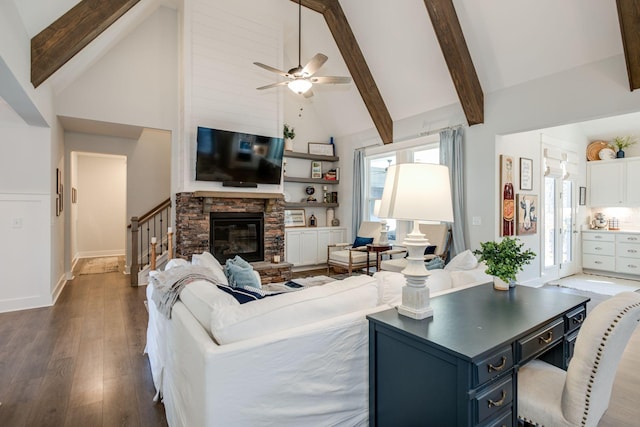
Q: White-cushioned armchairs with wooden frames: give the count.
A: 2